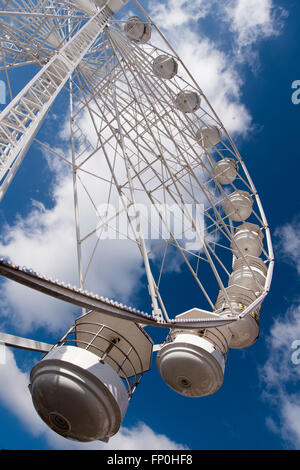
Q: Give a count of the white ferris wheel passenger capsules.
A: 11